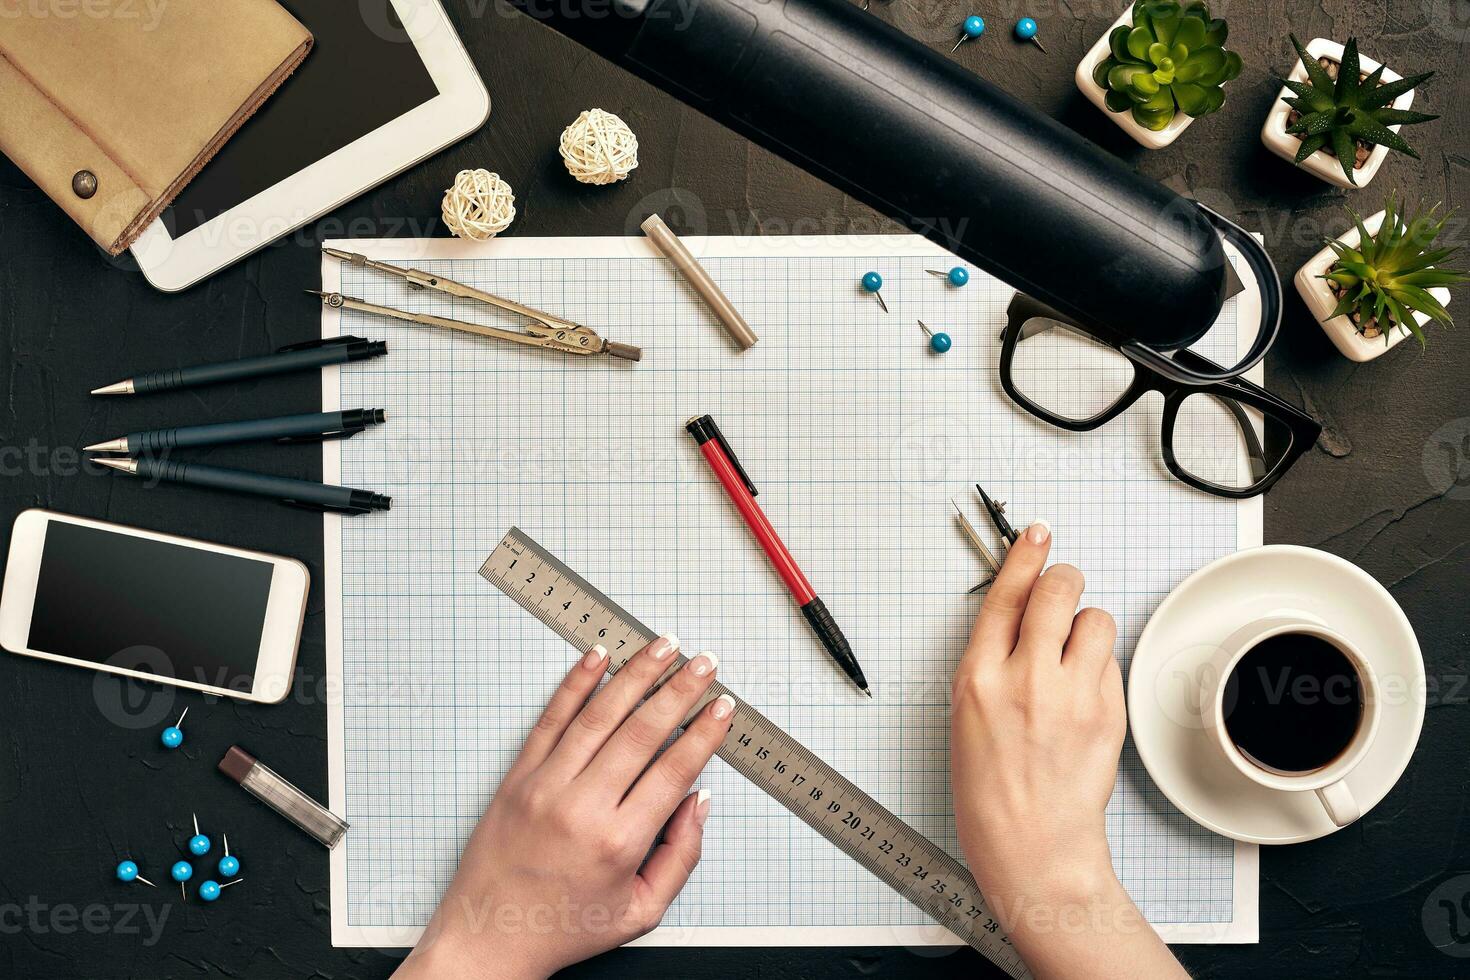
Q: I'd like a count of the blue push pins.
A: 11